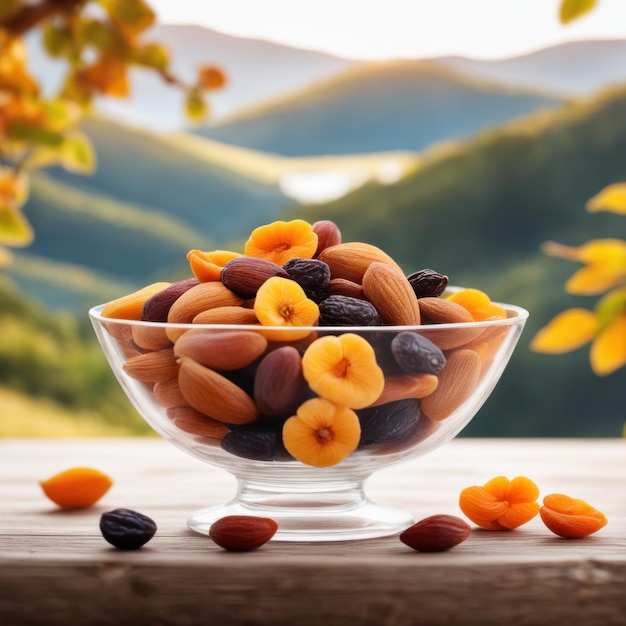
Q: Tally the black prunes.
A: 7